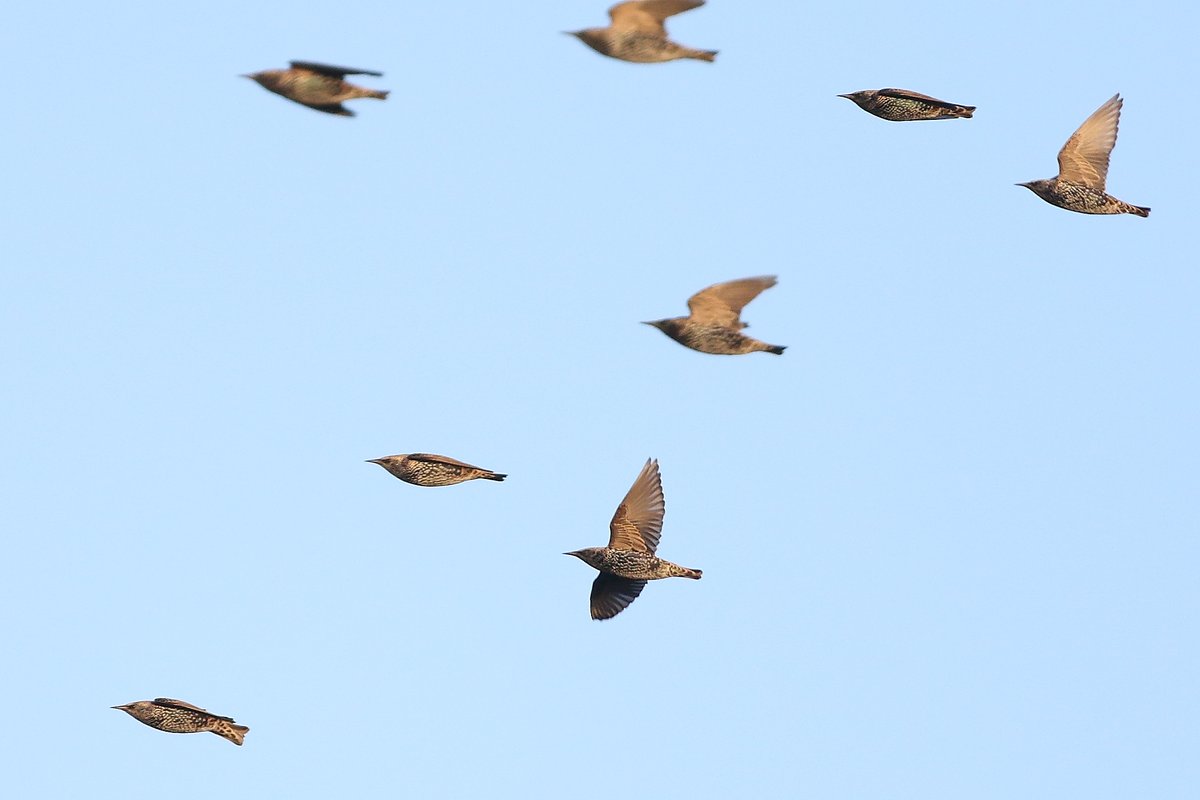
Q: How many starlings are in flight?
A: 8